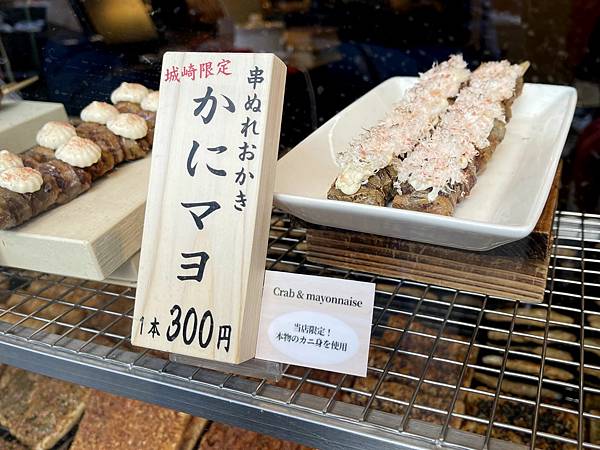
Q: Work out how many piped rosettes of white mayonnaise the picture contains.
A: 8